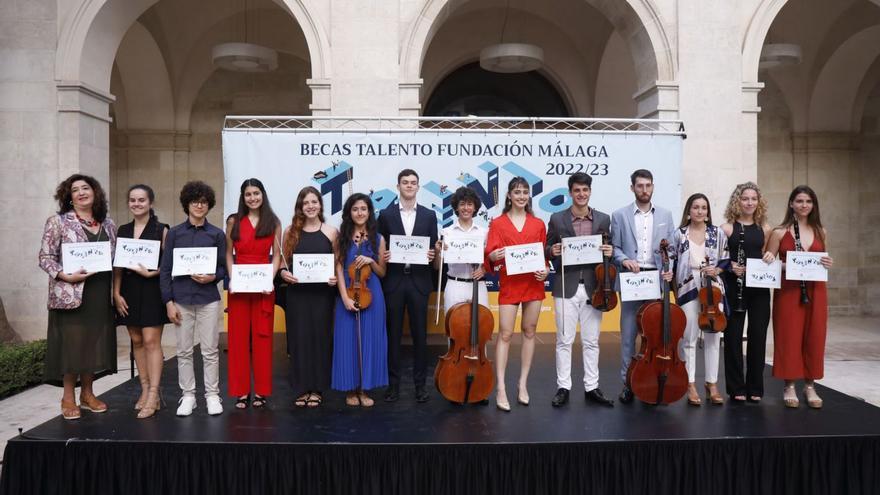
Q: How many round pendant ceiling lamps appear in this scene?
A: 3